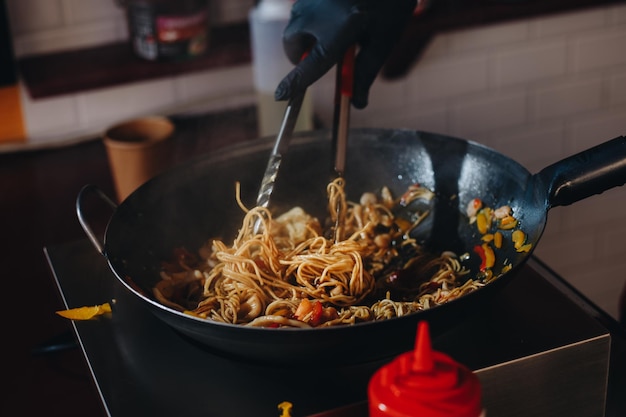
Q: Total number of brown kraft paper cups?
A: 1